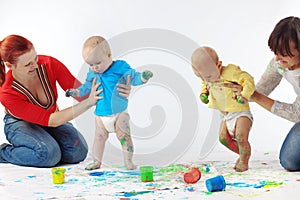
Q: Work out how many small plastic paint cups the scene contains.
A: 4